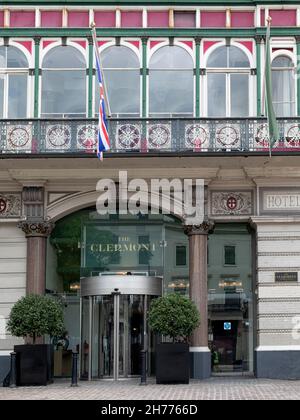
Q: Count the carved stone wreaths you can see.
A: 2